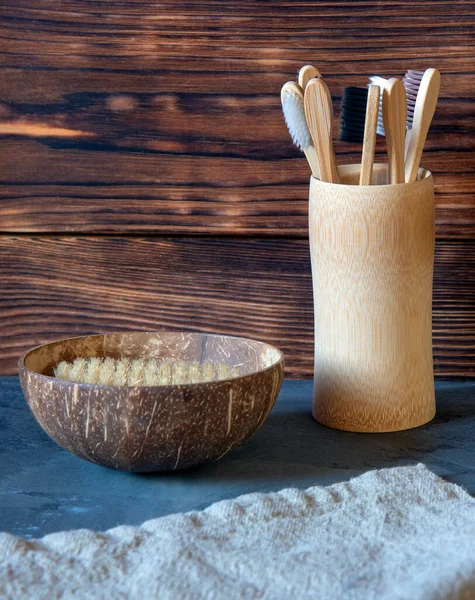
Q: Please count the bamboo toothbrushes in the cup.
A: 6